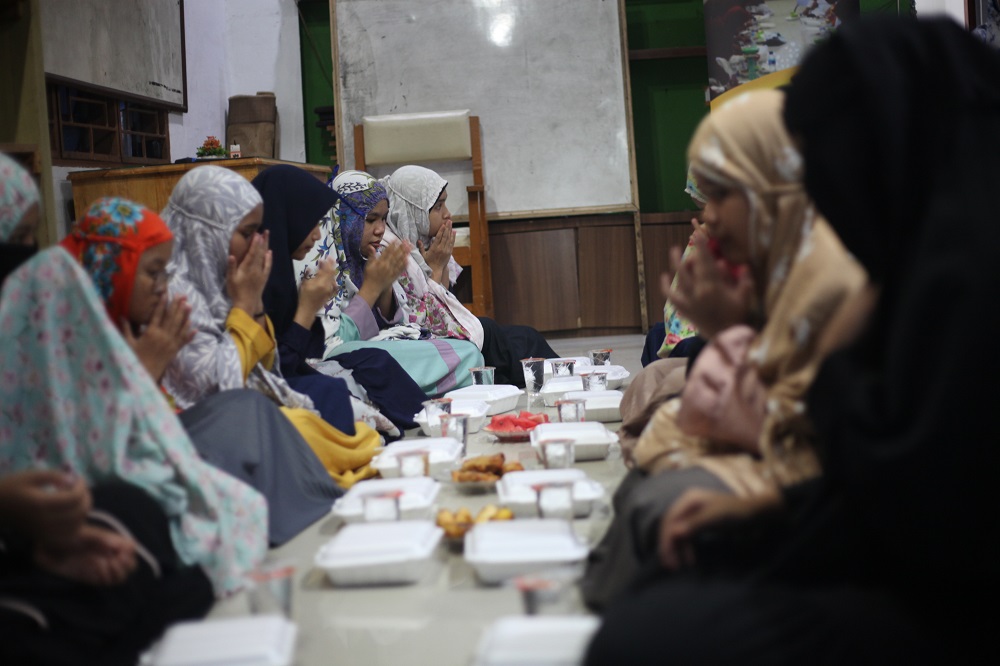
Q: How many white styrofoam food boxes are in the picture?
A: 14